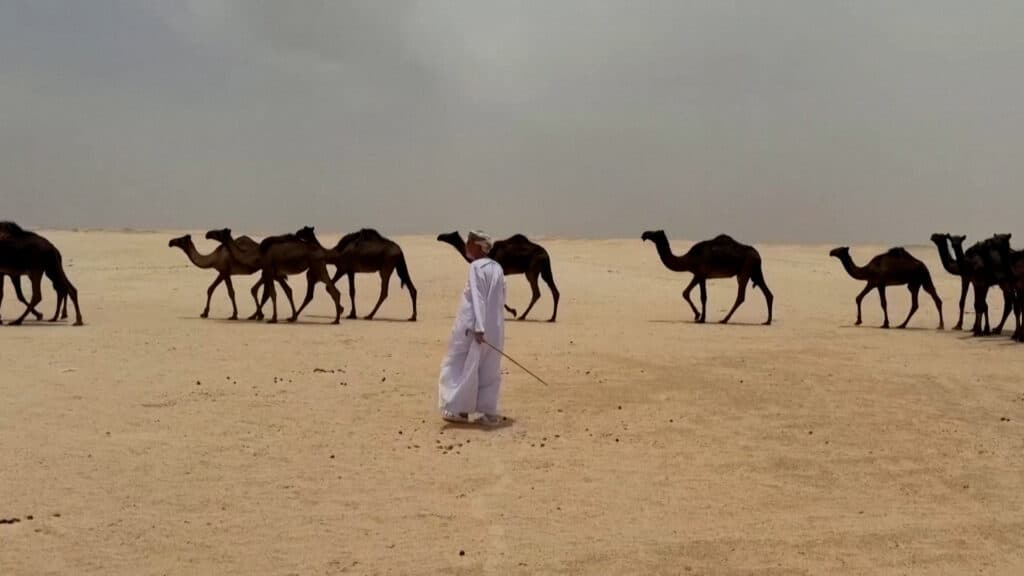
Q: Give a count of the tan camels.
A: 0